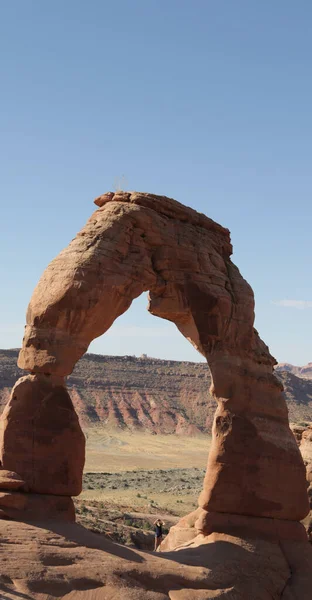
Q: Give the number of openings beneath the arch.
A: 1